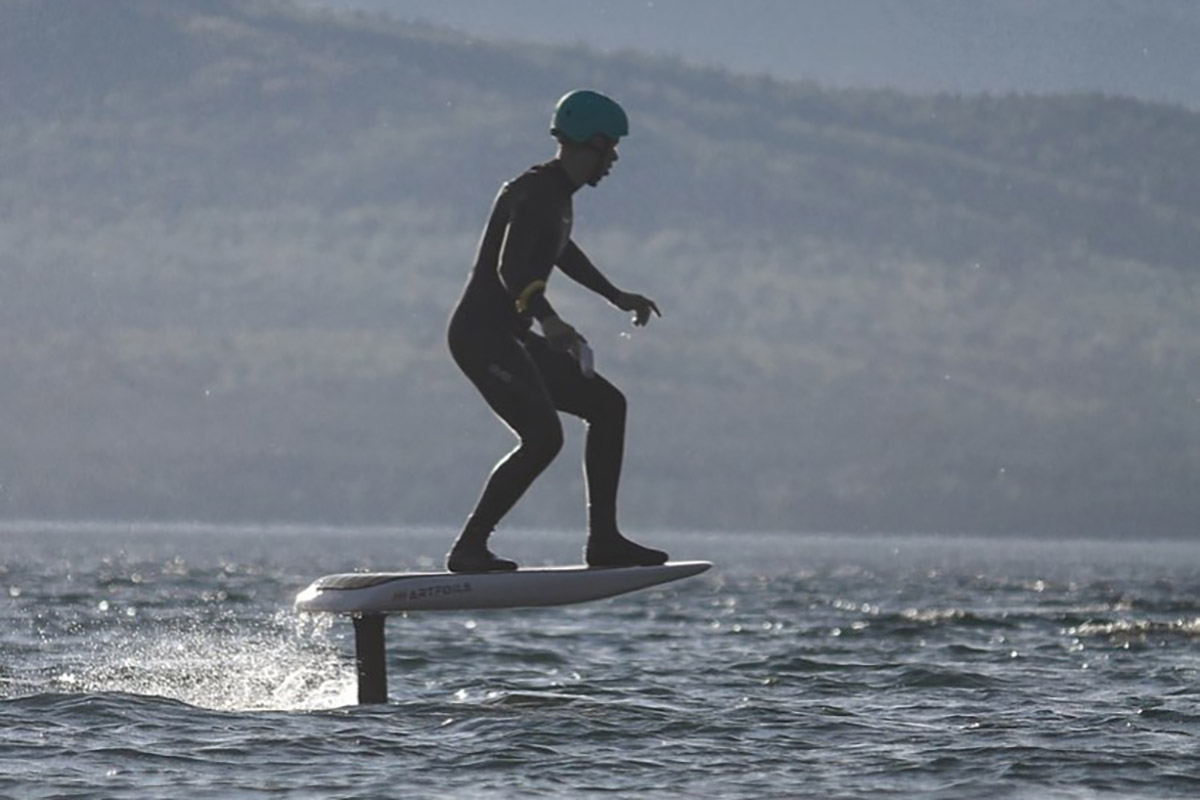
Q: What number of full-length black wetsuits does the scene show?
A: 1